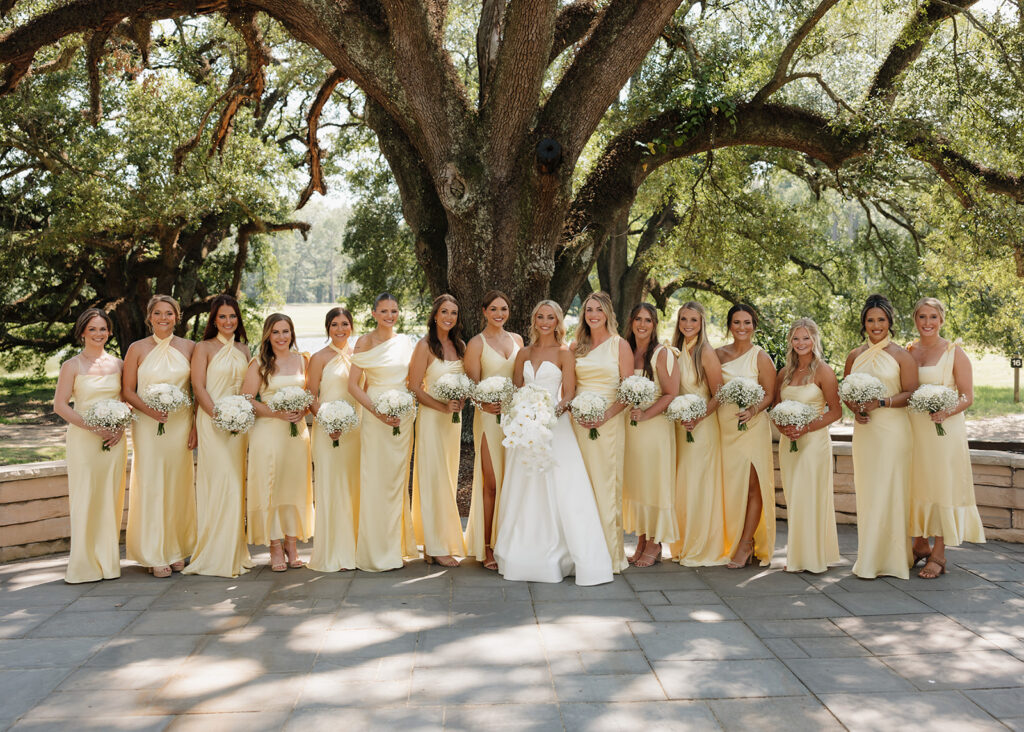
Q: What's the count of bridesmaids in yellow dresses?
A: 15